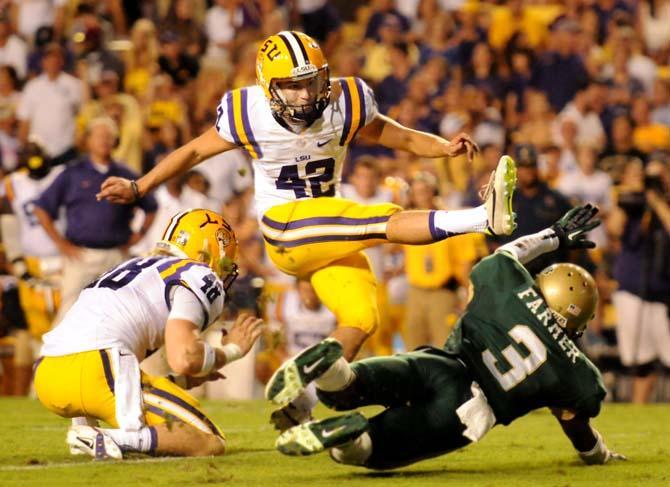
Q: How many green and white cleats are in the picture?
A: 2